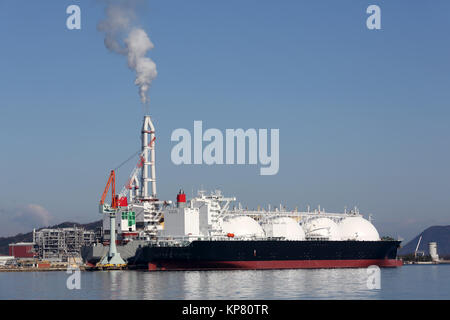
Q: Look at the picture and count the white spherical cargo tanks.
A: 4